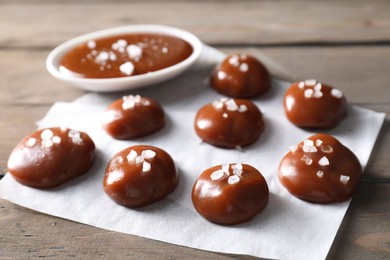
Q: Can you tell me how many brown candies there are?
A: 8